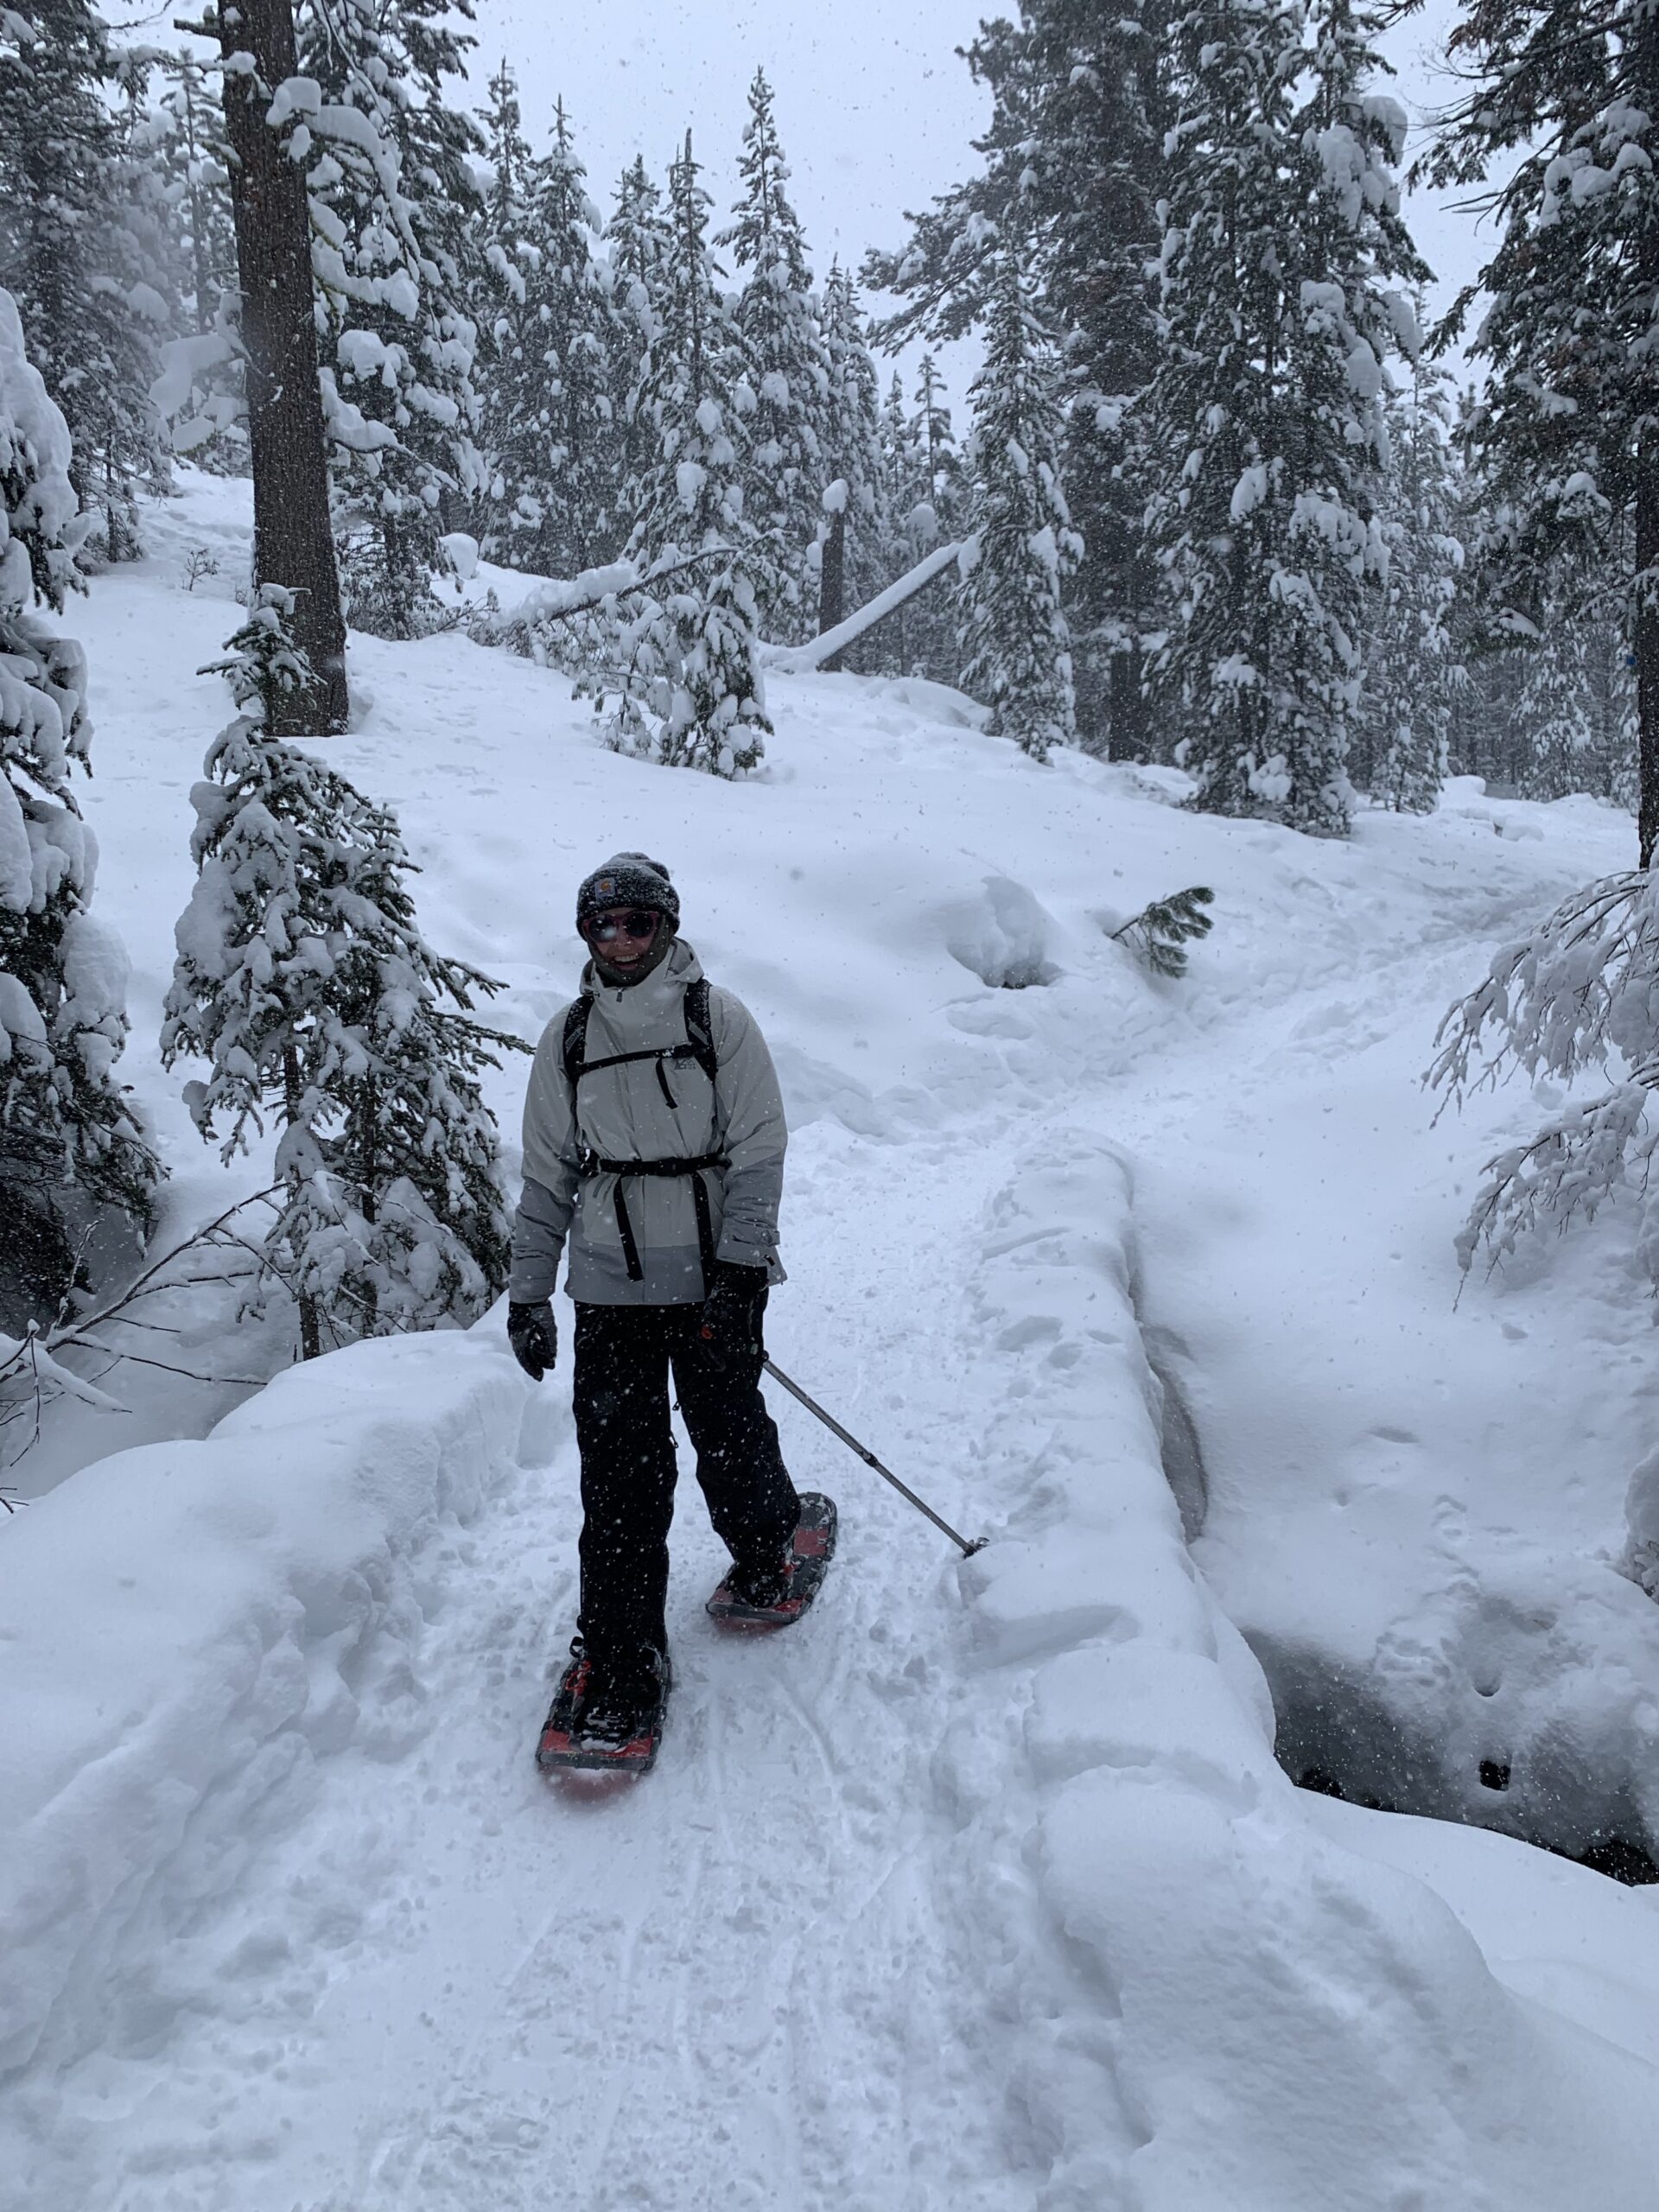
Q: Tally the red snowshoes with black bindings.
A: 2